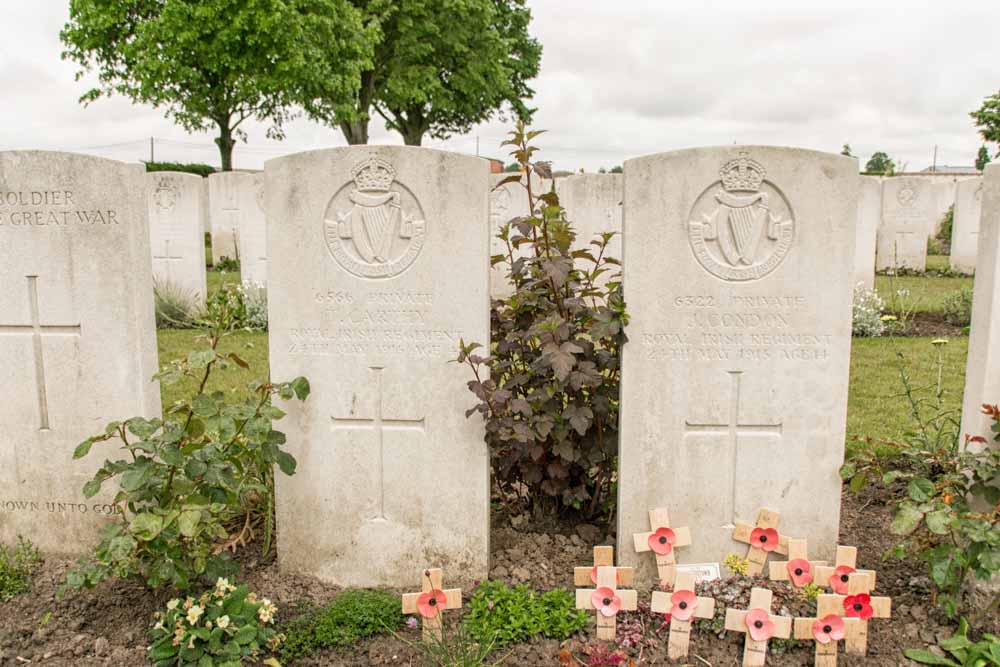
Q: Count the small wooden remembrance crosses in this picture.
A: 11